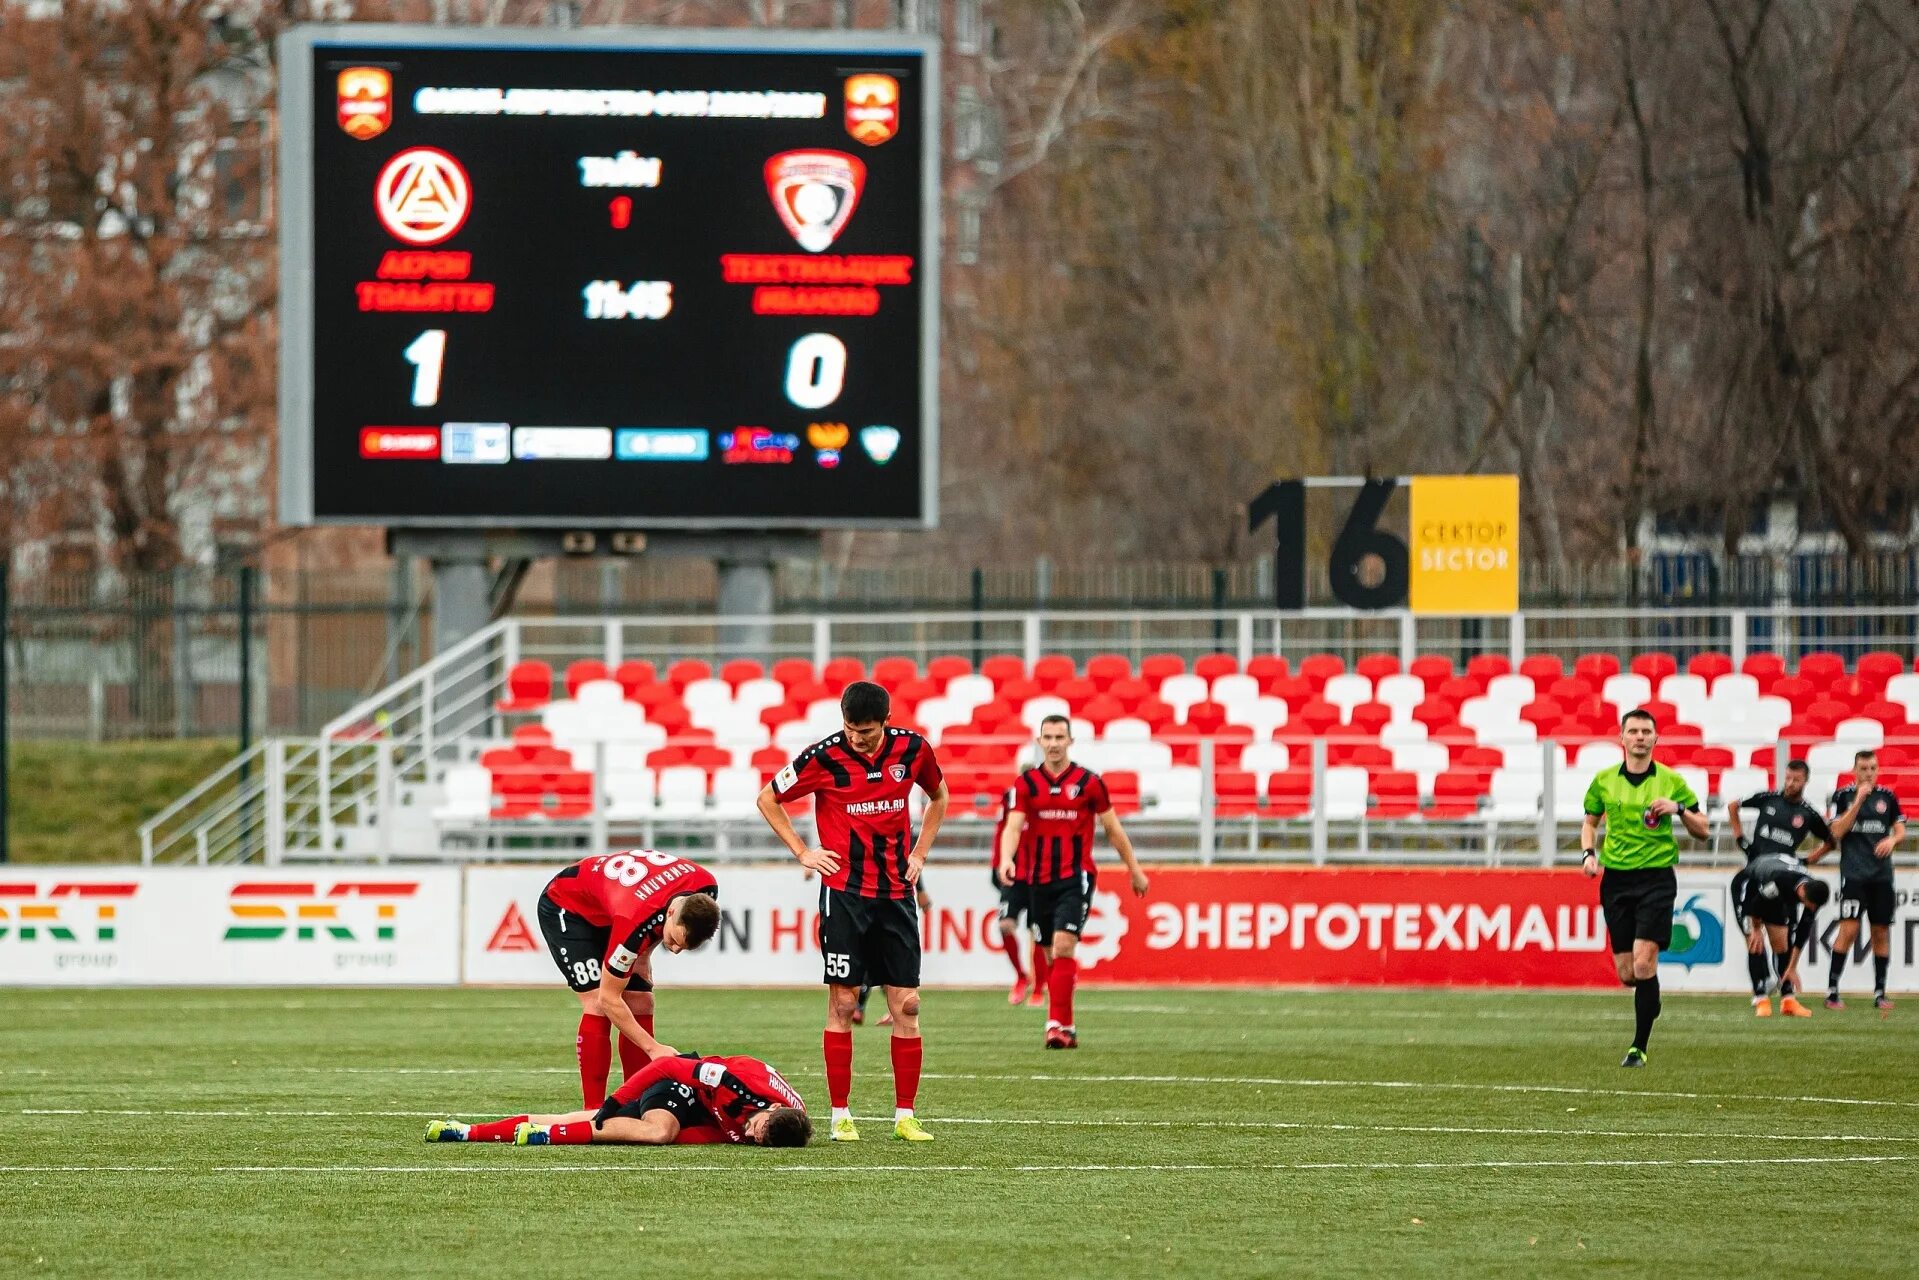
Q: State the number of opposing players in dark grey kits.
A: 3